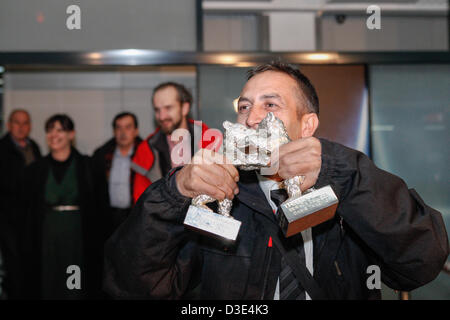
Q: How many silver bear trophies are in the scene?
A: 2